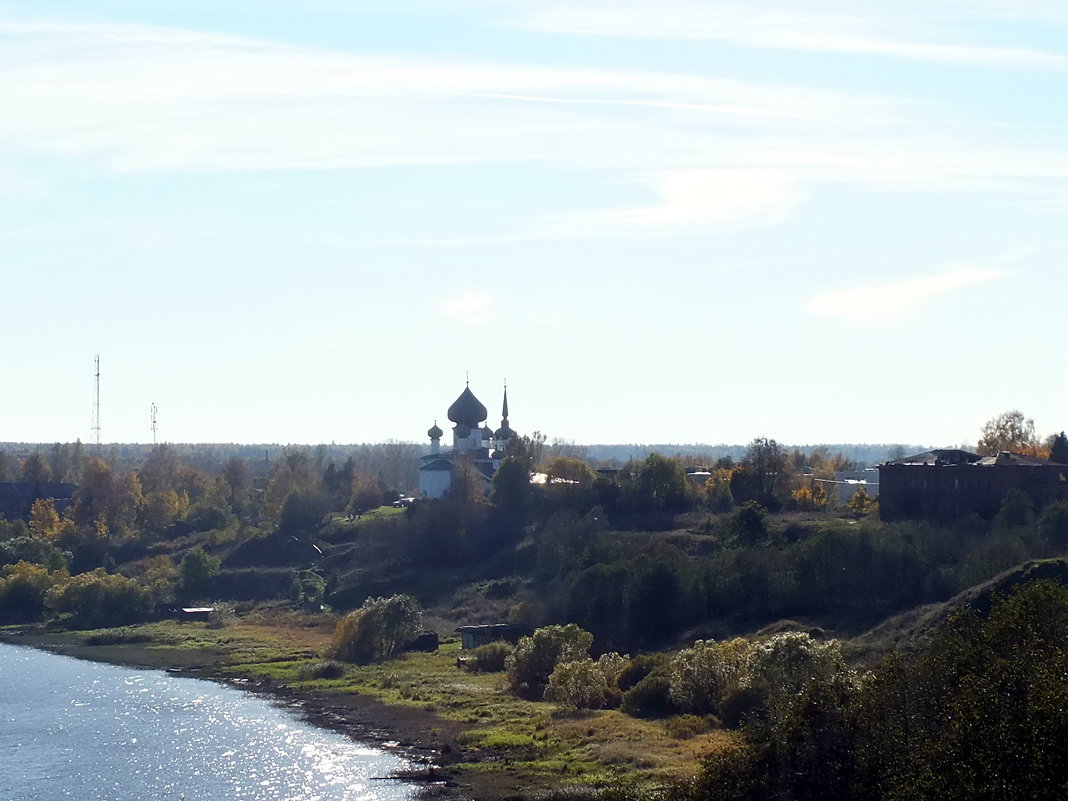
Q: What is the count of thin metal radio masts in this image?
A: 2